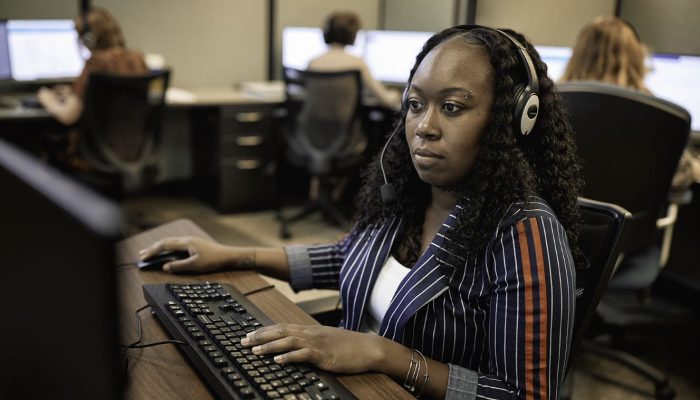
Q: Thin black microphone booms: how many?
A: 1